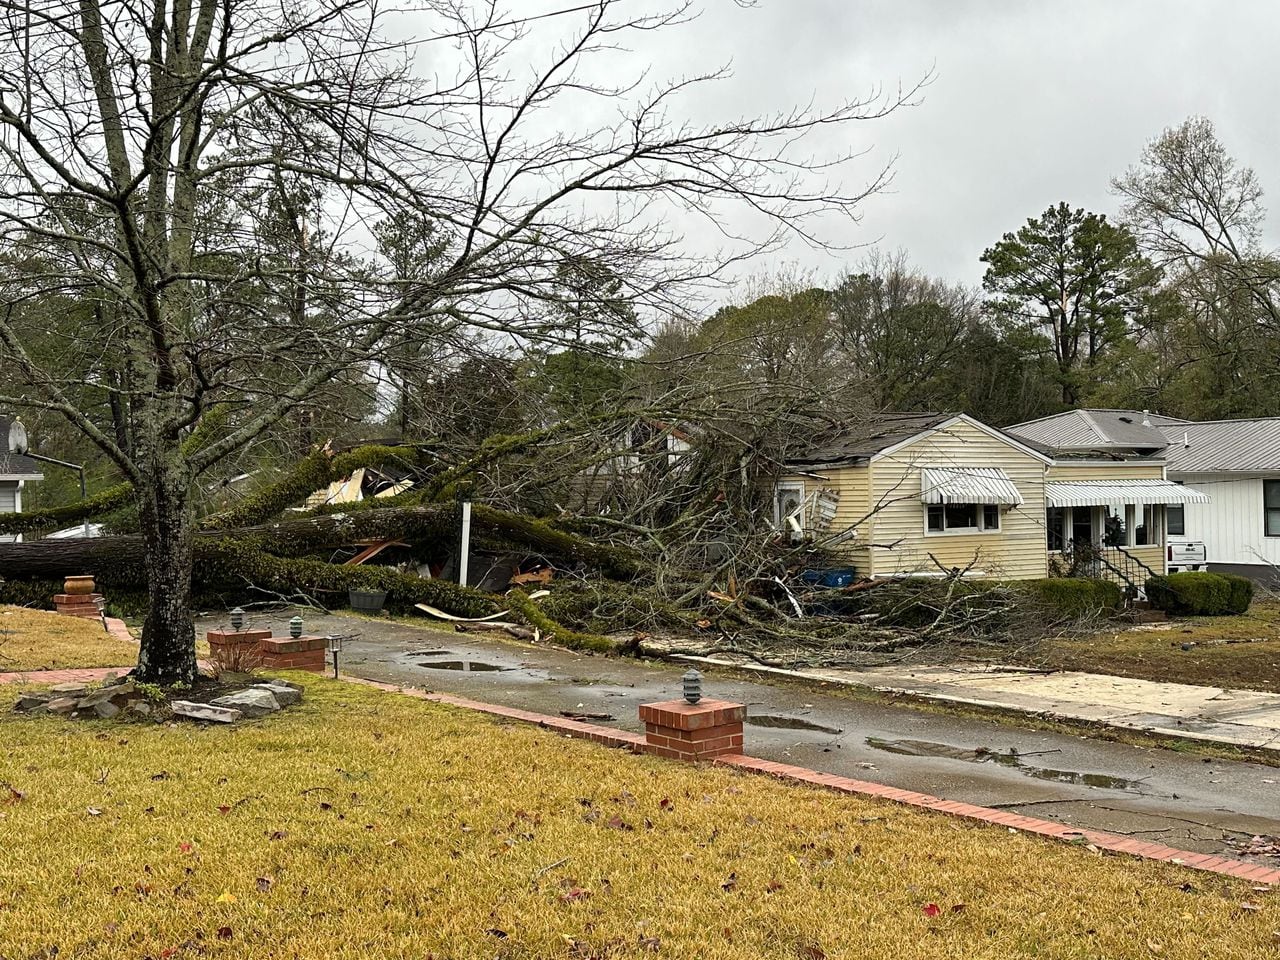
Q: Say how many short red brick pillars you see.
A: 4